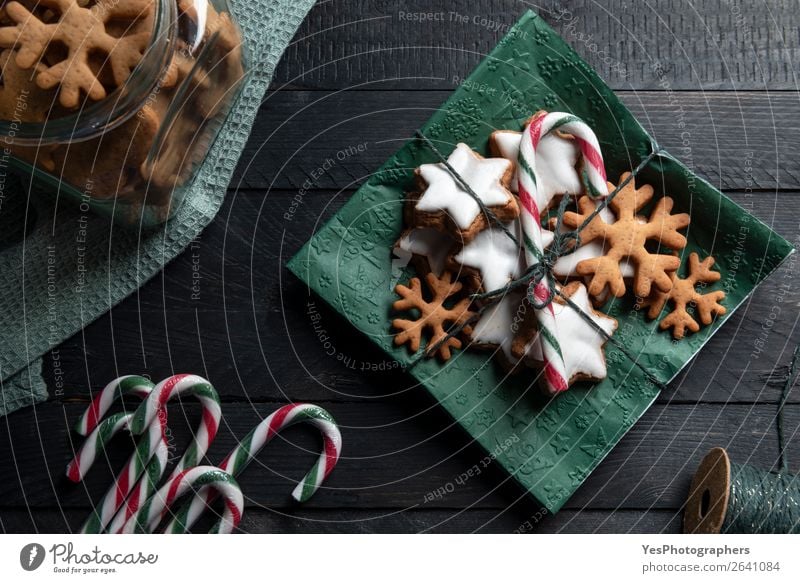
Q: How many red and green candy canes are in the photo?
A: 6